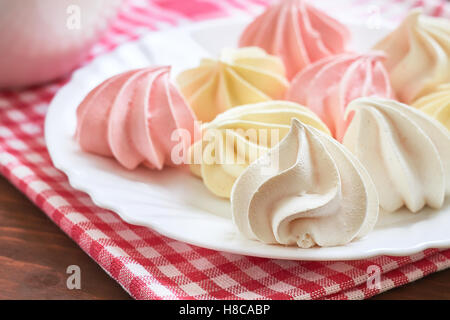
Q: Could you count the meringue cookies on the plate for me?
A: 9